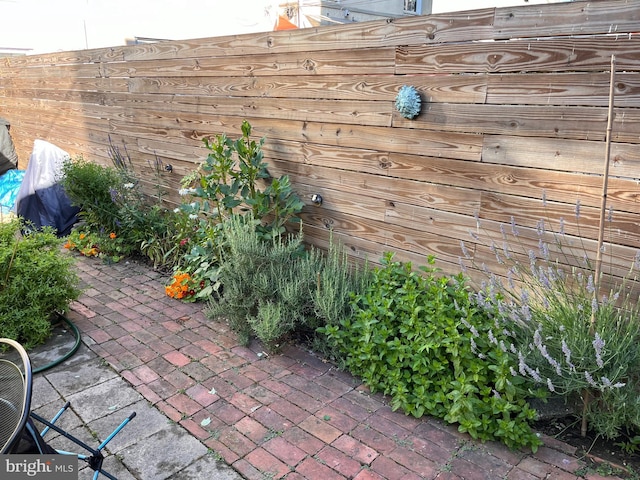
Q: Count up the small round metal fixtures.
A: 2